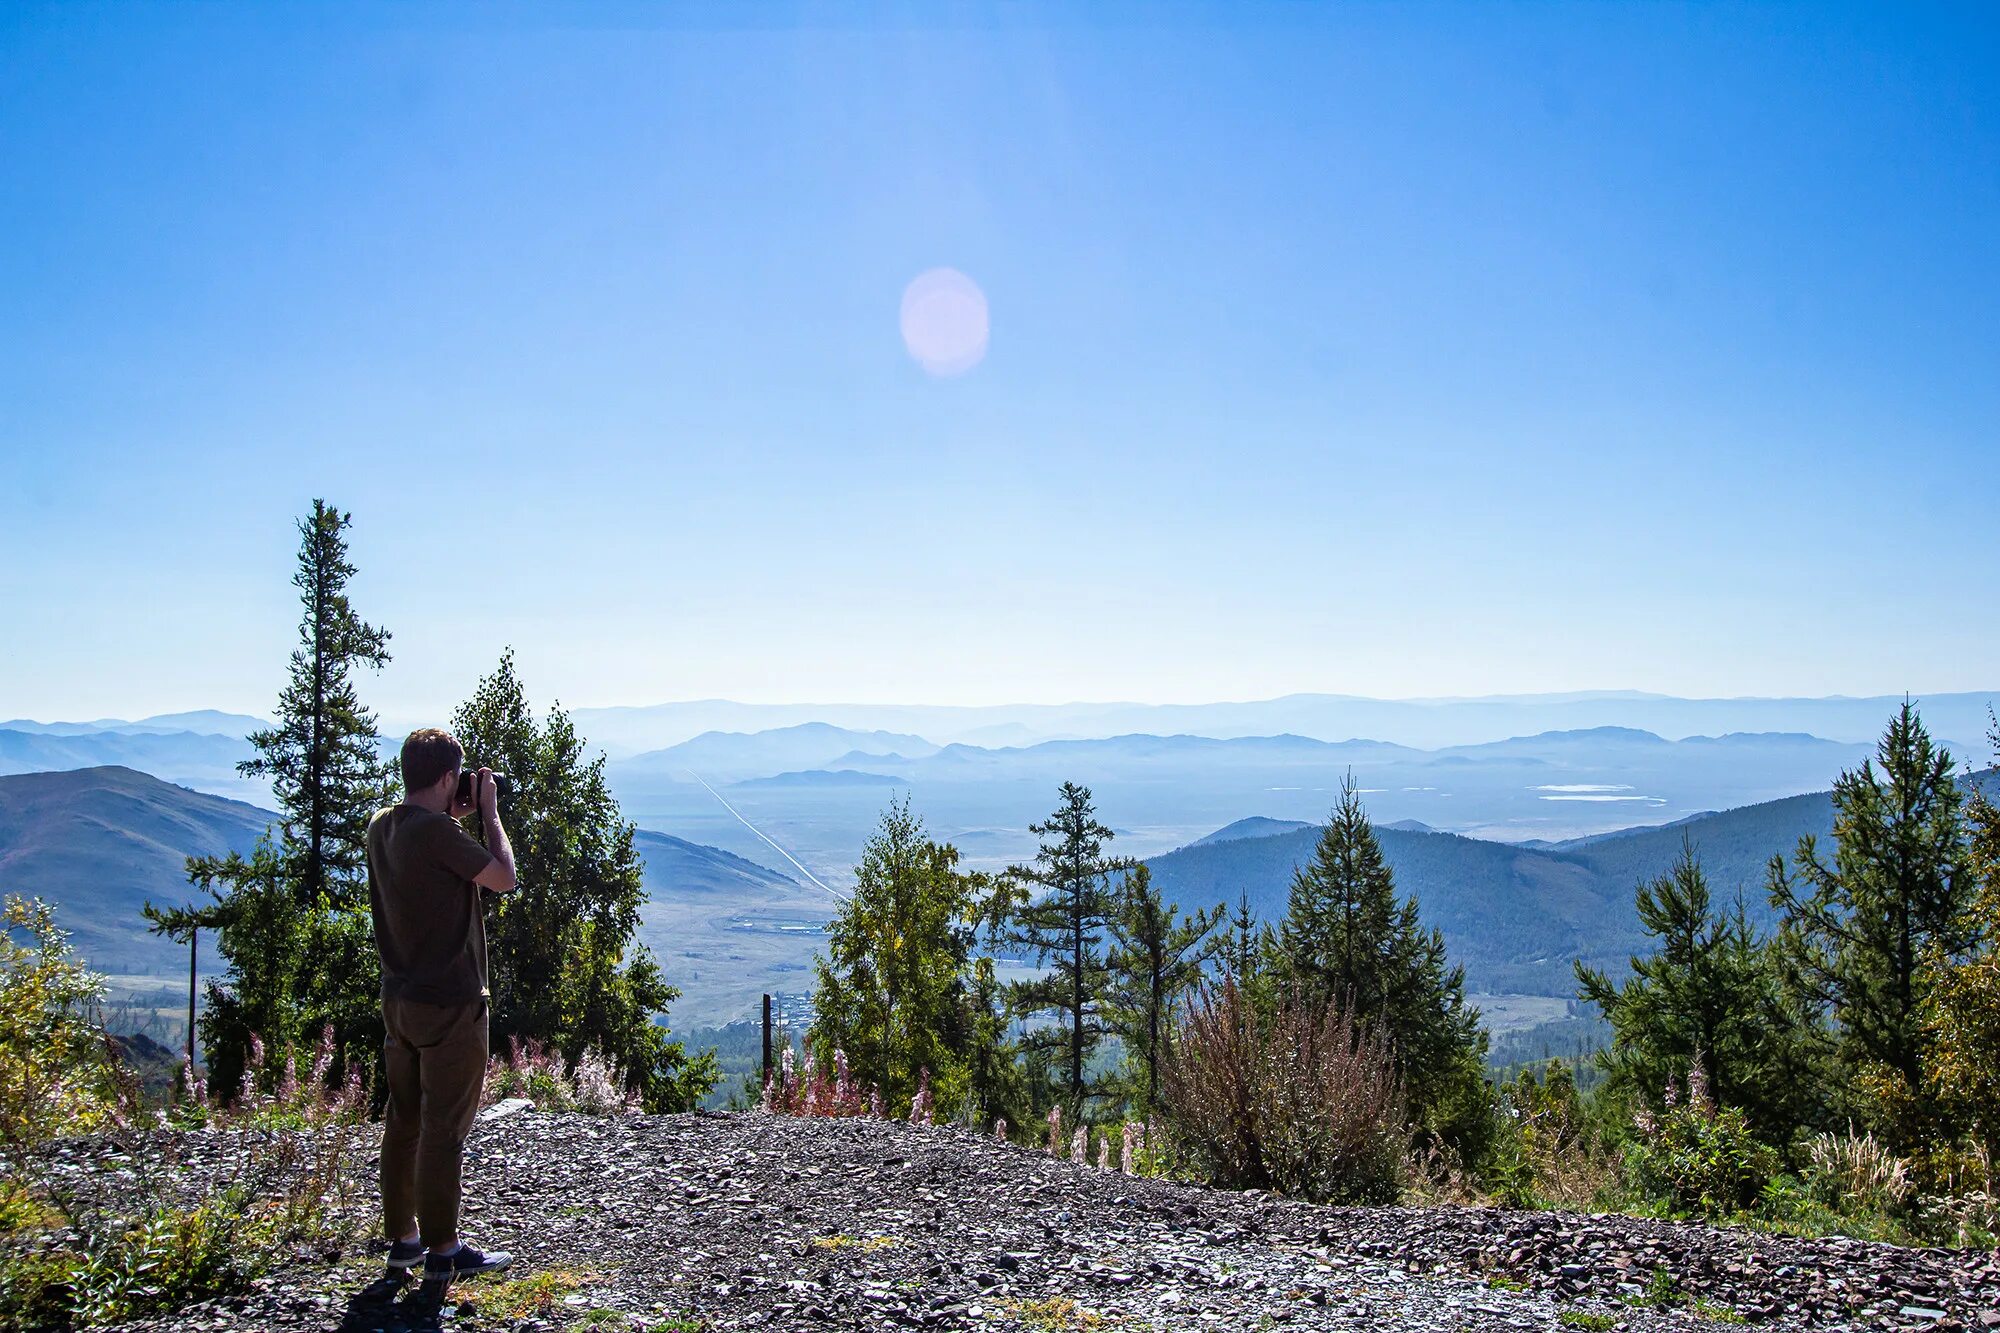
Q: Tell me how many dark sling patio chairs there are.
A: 0